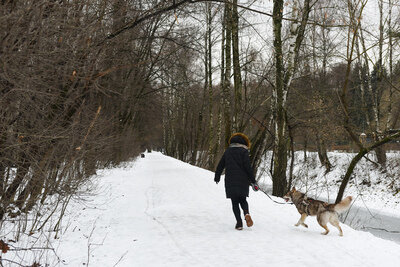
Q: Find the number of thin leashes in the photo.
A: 1